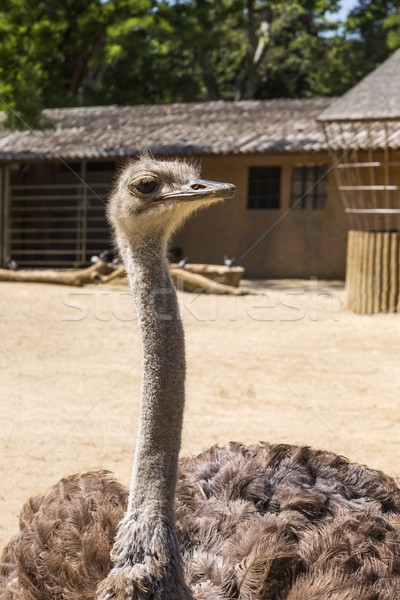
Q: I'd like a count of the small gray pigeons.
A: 5